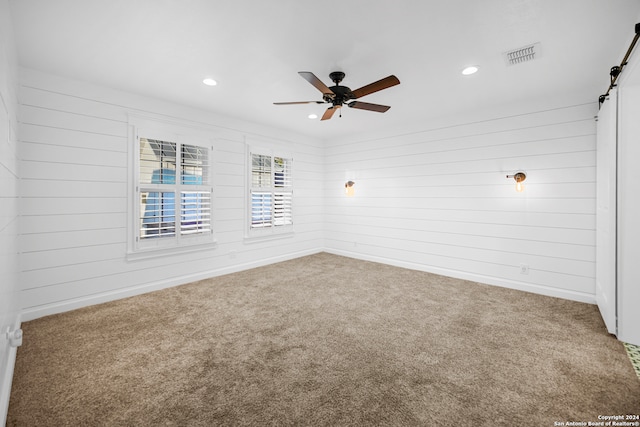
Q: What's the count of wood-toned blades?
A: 5